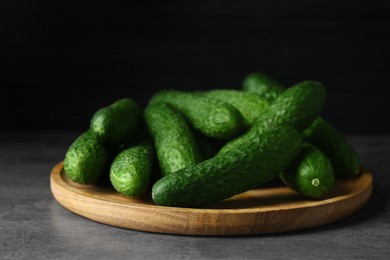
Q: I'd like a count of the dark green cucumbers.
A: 11